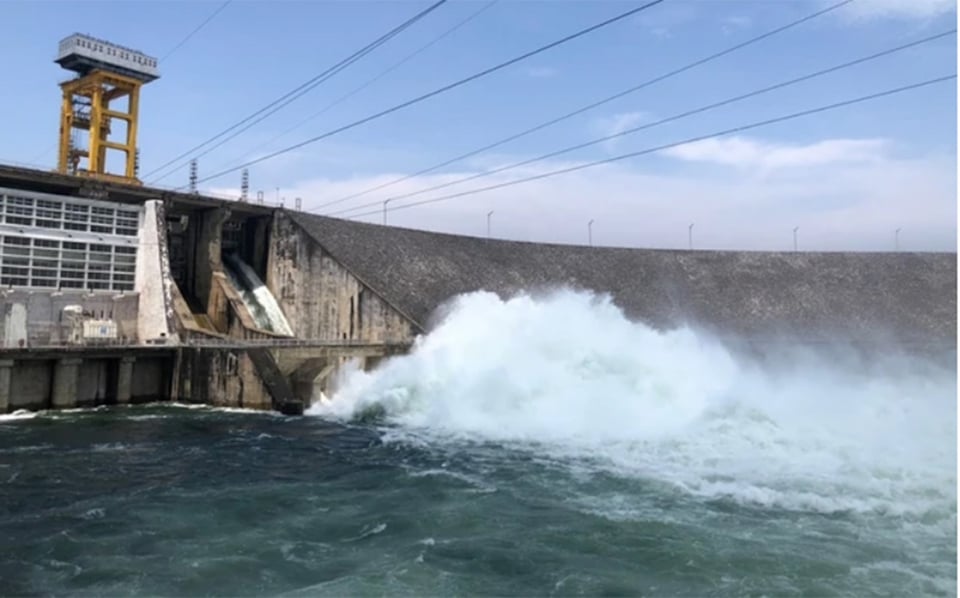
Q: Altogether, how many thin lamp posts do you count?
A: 6